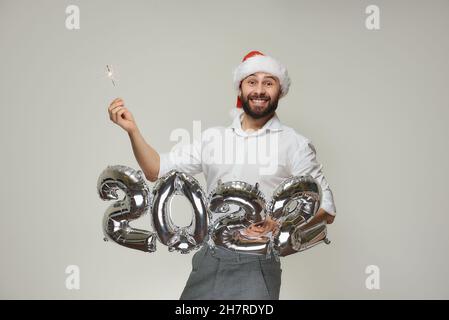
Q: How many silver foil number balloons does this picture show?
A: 4